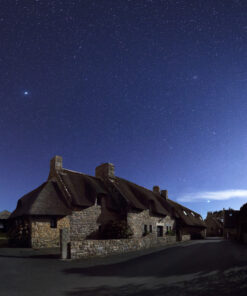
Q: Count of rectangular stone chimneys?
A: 4